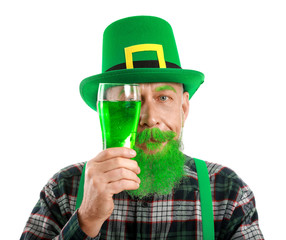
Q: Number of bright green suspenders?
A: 2